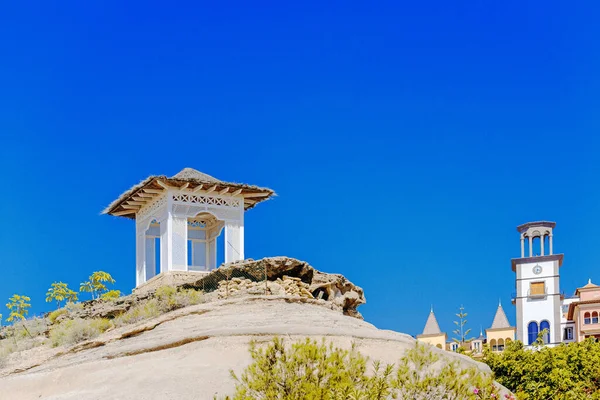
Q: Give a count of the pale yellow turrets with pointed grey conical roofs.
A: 2